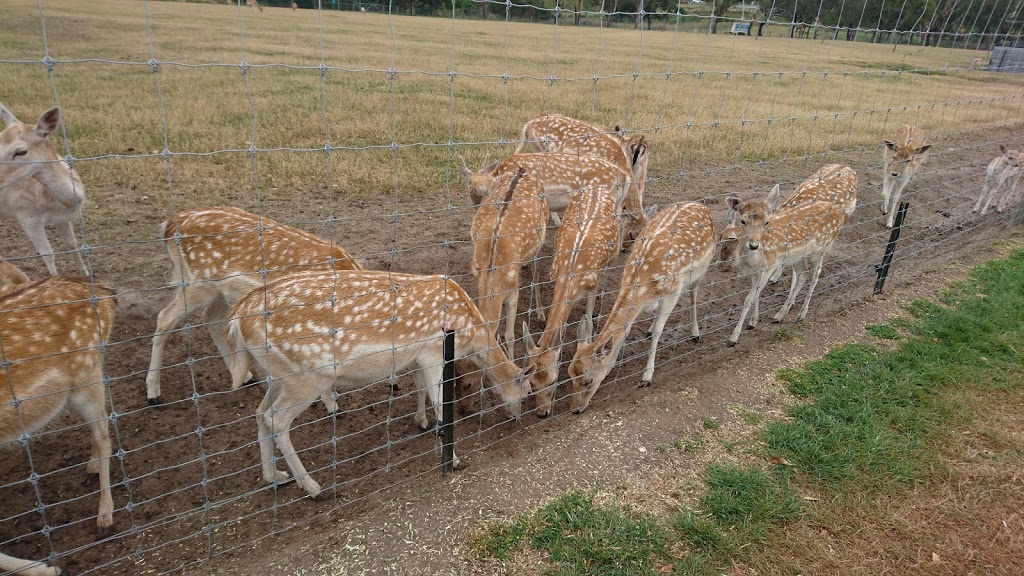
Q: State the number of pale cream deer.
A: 2